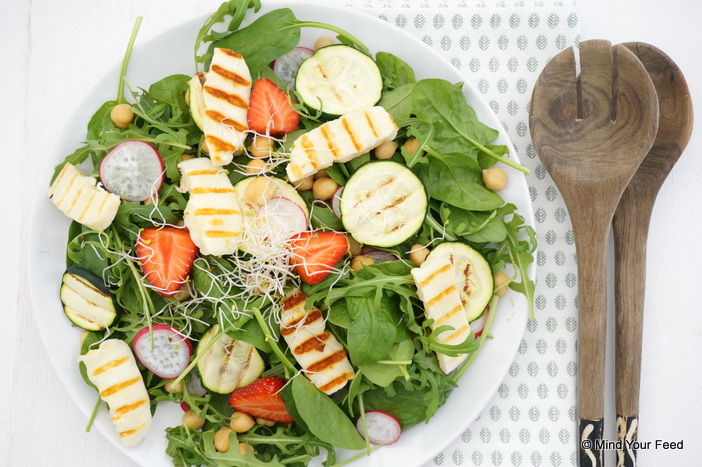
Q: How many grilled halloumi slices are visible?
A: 7